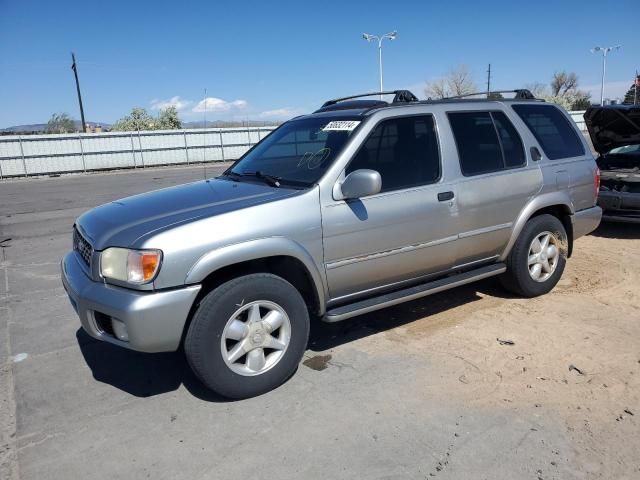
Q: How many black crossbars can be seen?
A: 2